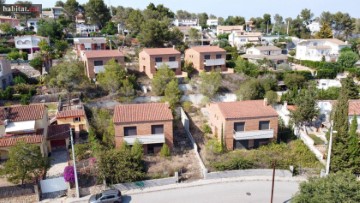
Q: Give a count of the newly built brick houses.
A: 5